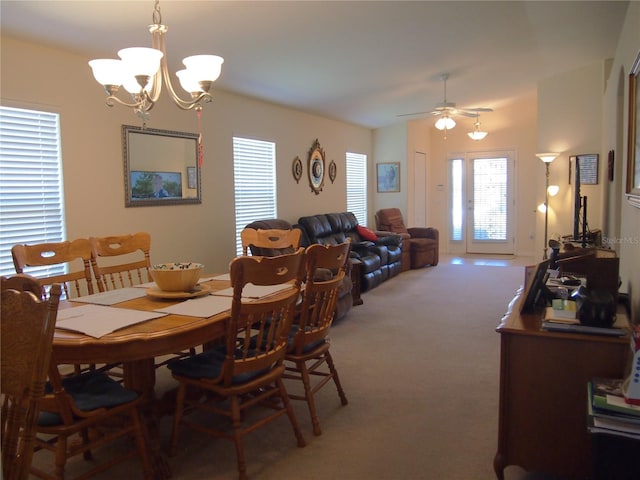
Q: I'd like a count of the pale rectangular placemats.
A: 6